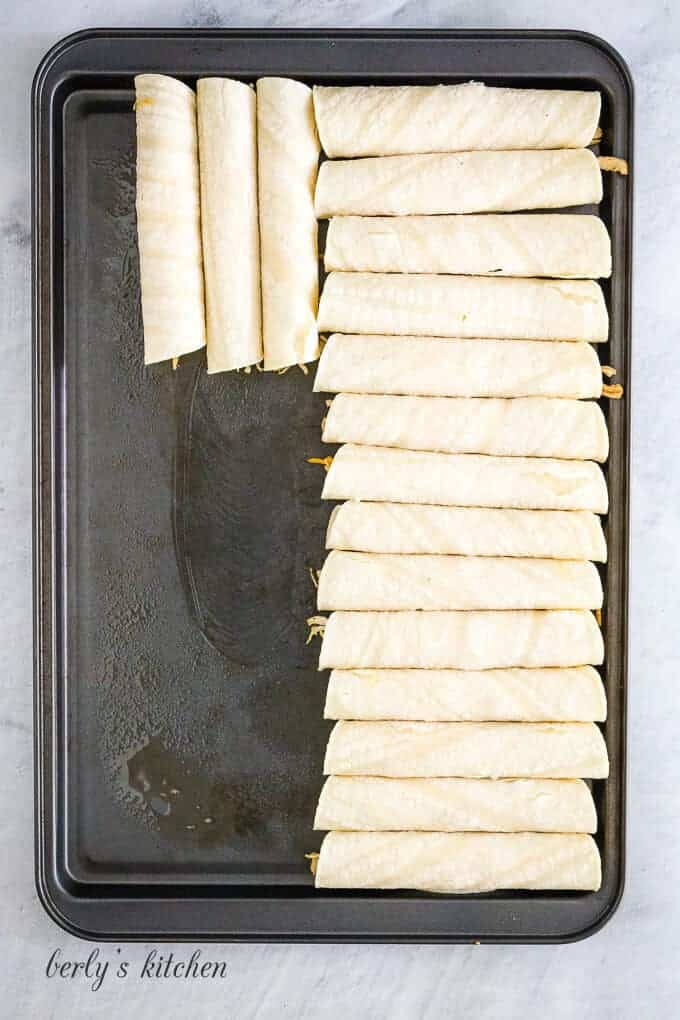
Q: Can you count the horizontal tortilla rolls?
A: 14